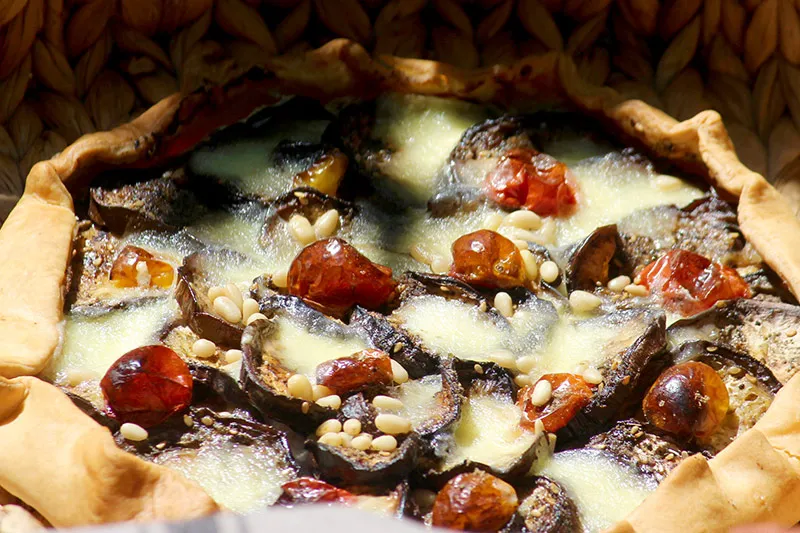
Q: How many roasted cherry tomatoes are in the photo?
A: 12